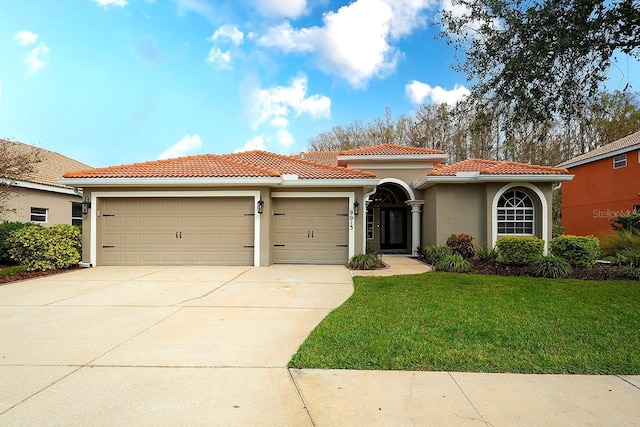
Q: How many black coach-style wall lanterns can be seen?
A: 3